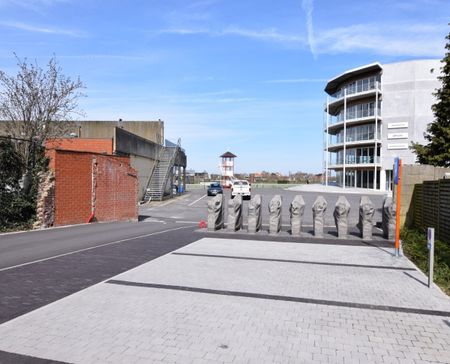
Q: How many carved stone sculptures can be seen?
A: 9